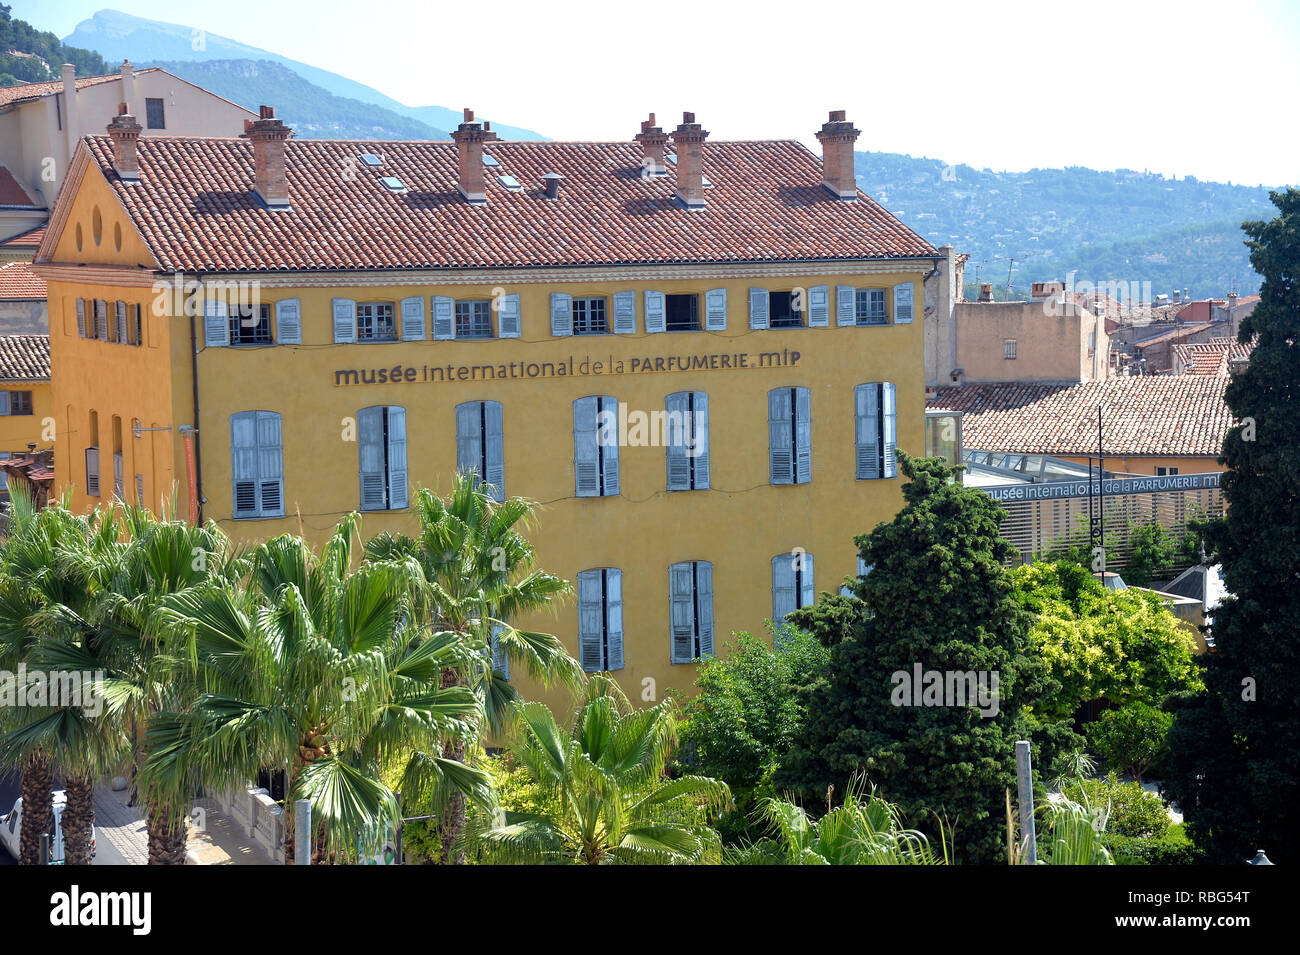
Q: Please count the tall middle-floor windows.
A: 7